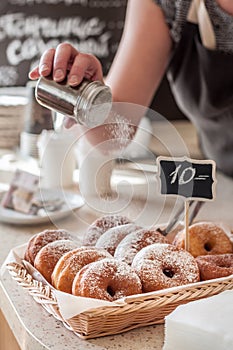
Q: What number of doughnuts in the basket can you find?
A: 10